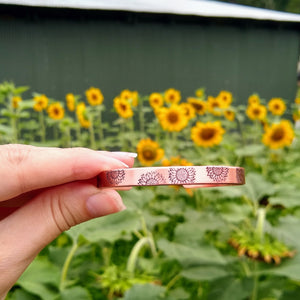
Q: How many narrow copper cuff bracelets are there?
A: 1